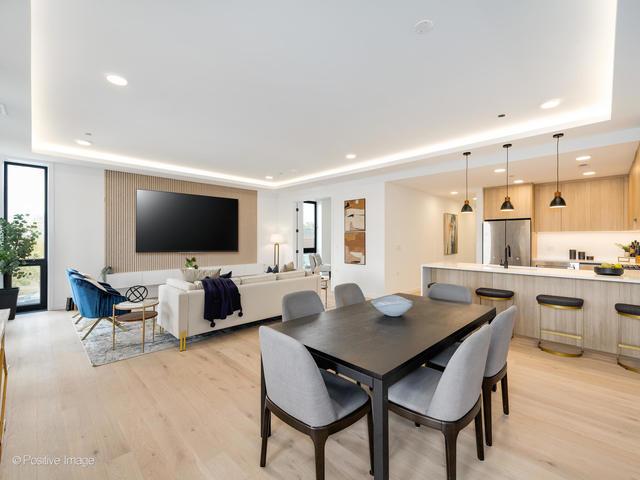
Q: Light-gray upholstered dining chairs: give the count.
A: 6